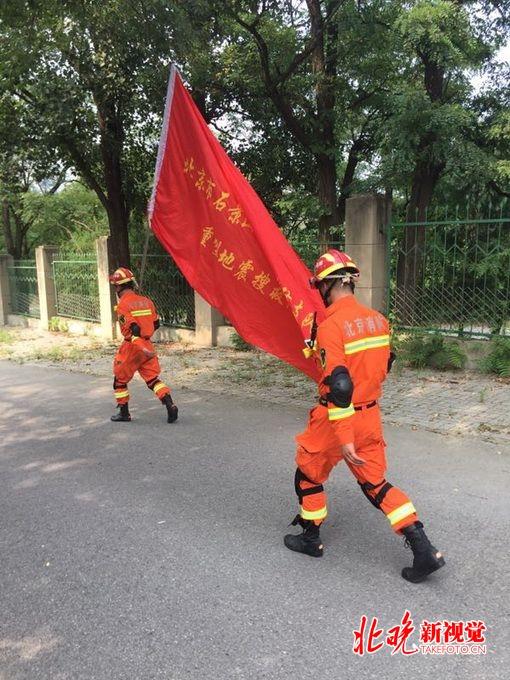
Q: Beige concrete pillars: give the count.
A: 5